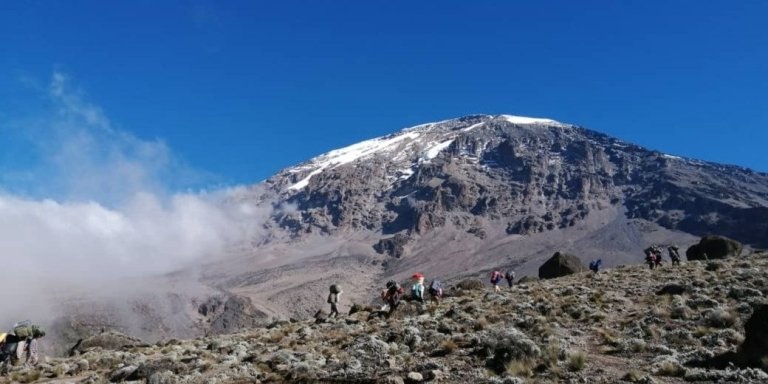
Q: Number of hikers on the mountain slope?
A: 12